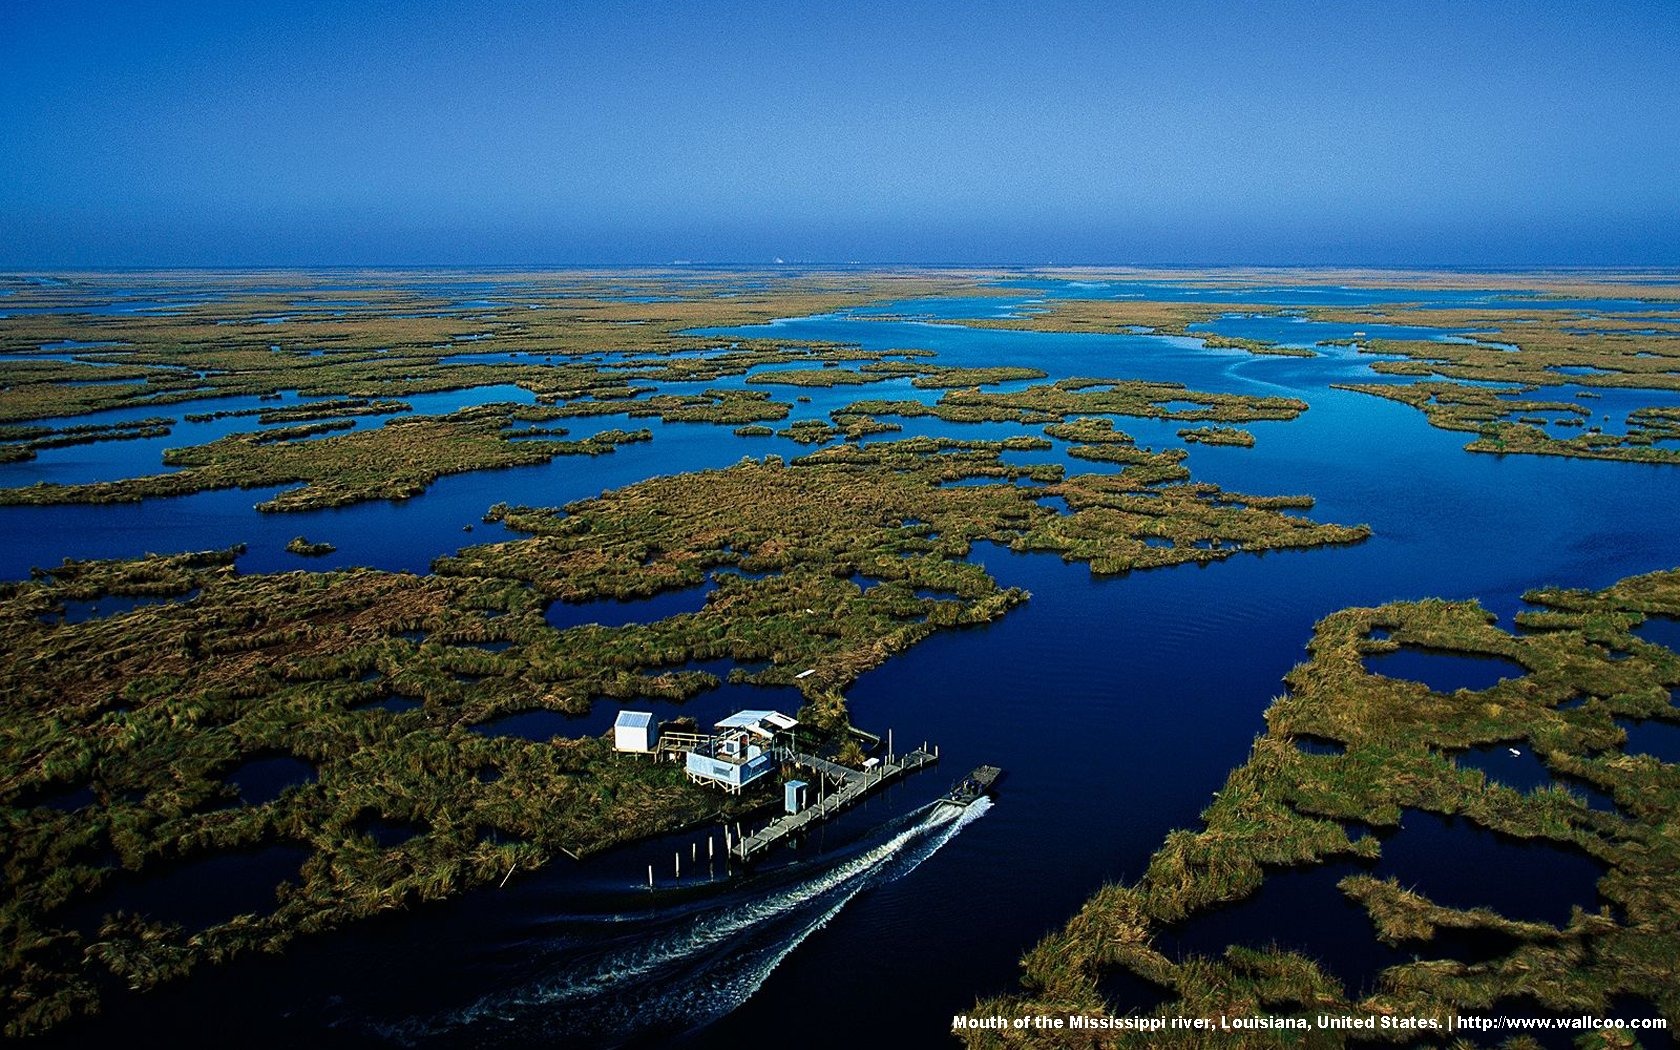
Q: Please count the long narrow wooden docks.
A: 1